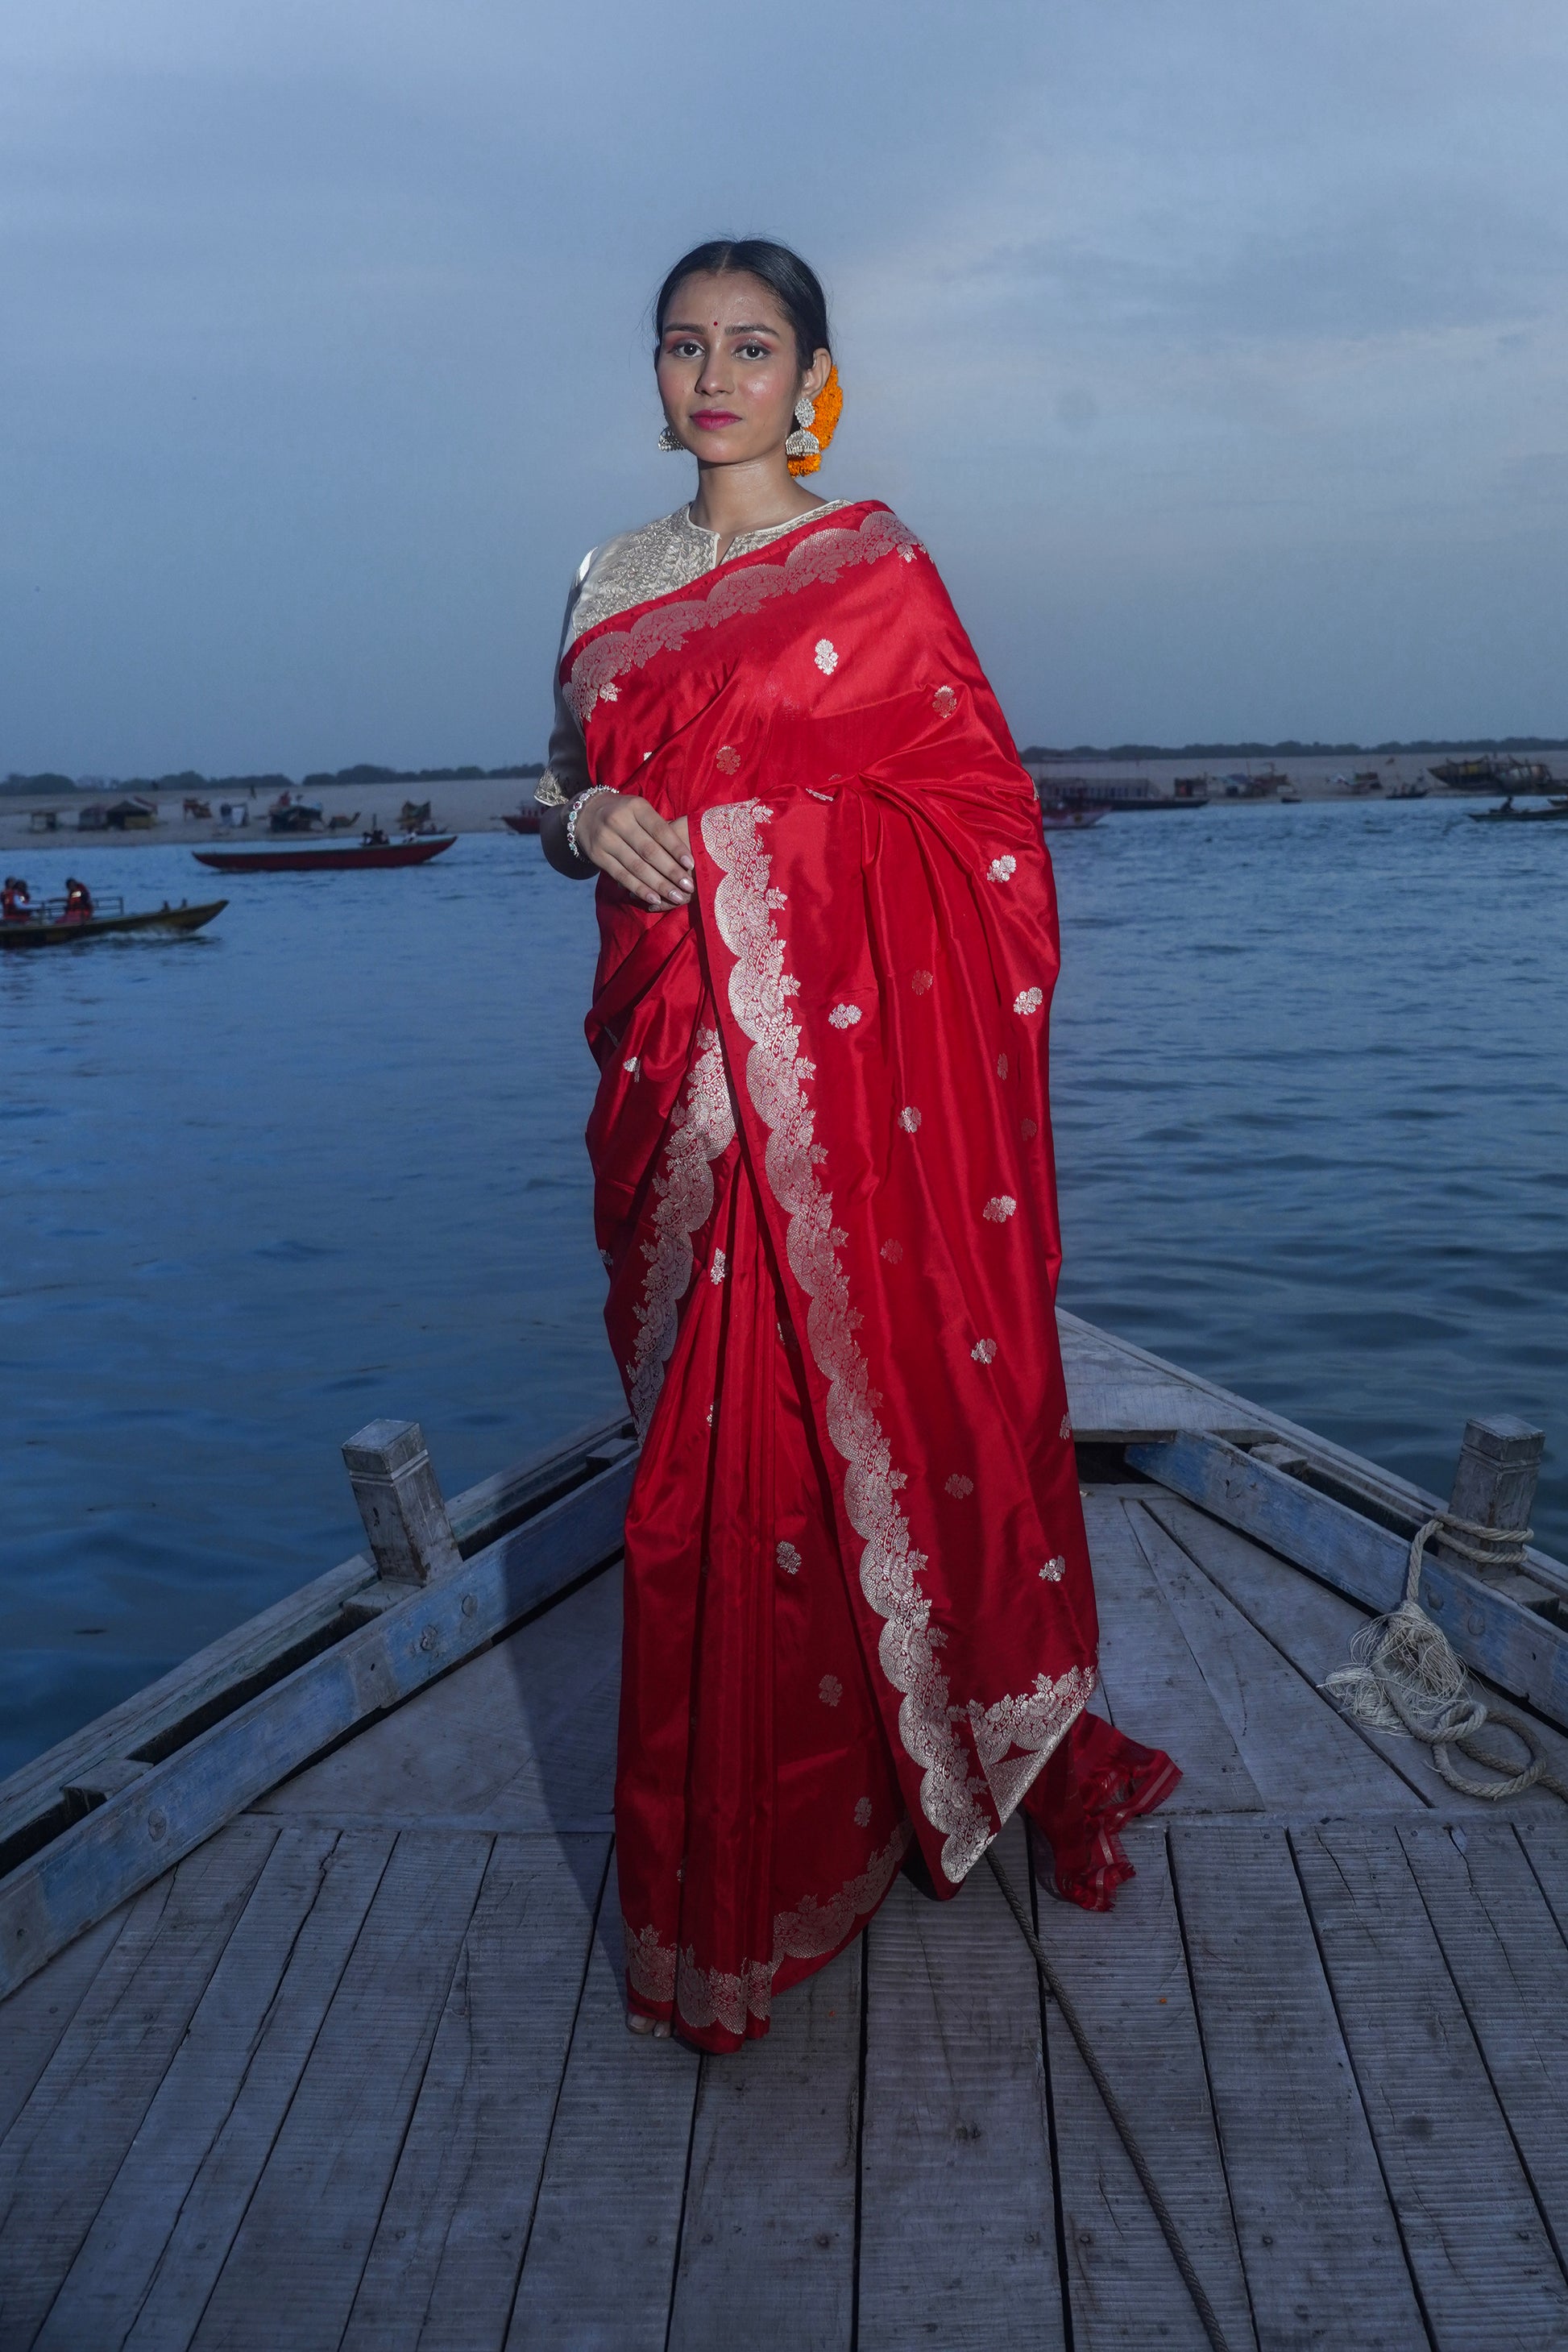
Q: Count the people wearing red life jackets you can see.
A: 3